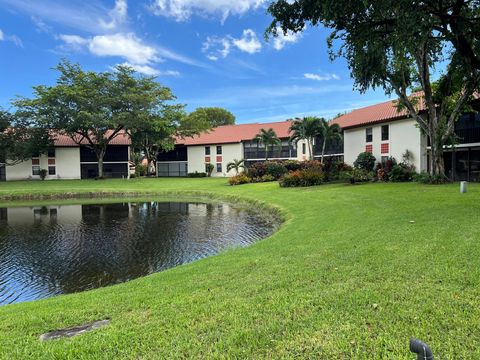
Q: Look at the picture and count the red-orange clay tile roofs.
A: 3